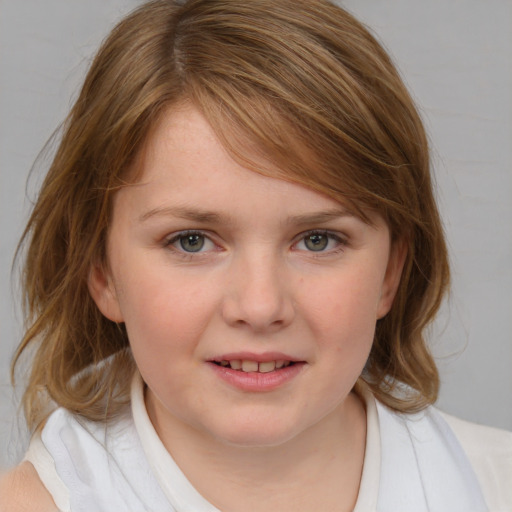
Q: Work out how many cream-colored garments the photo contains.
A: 1